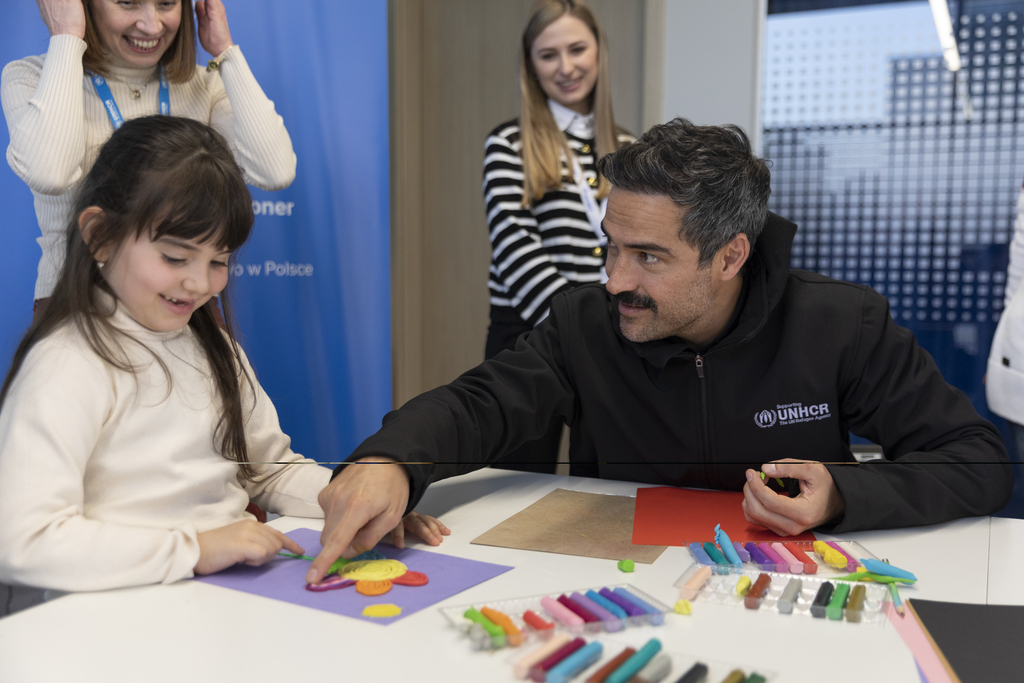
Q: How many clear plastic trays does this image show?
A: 4